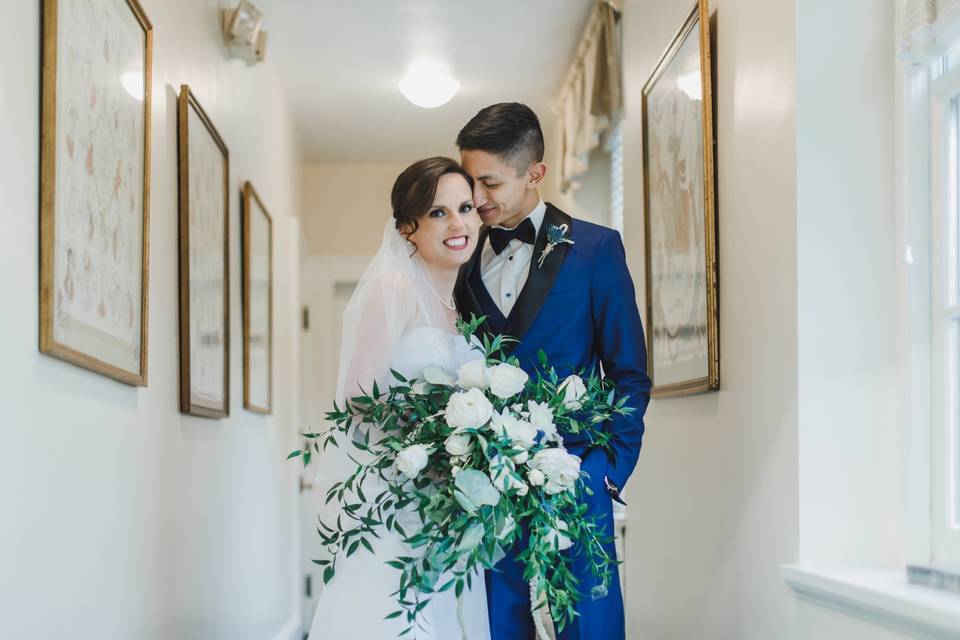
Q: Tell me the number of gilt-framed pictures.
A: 4